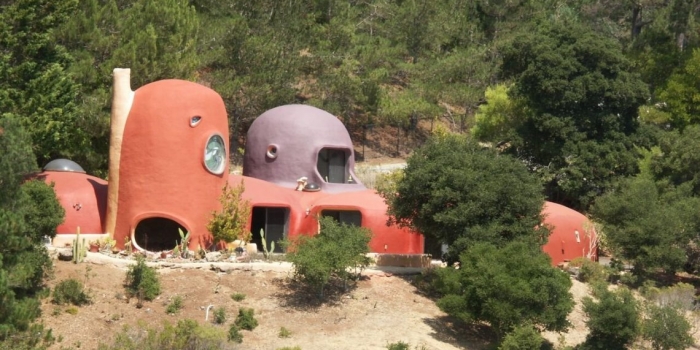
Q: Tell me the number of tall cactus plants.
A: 3